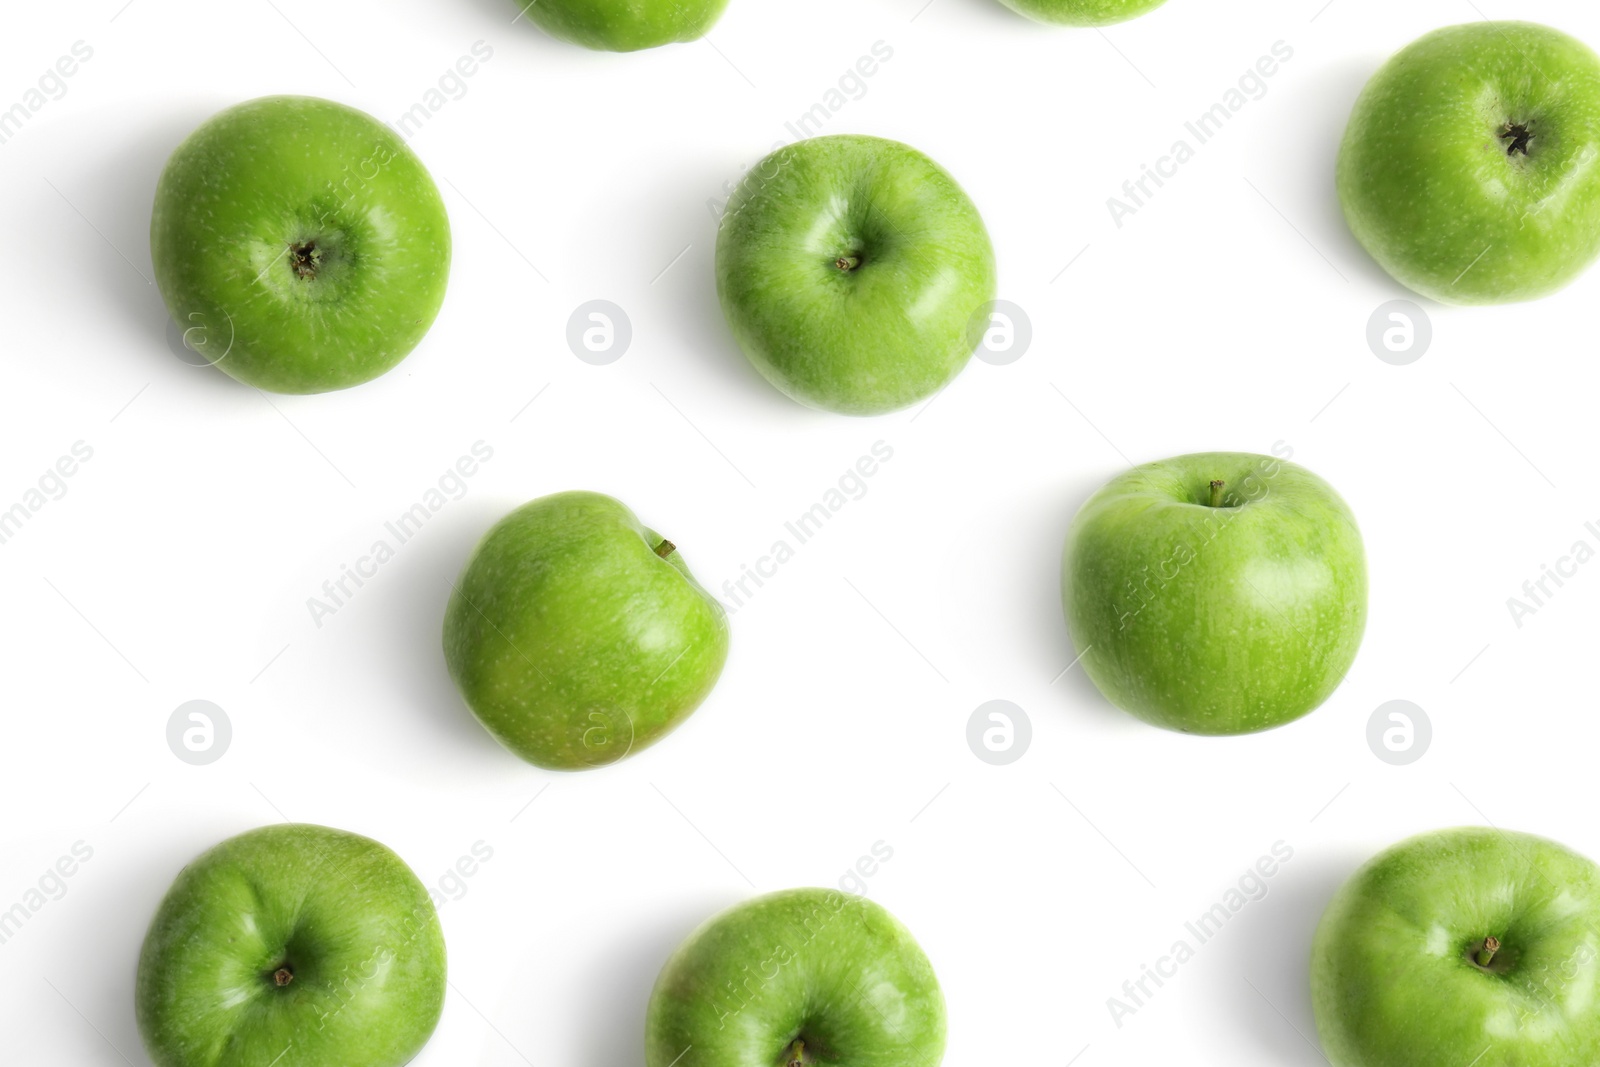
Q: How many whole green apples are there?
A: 4